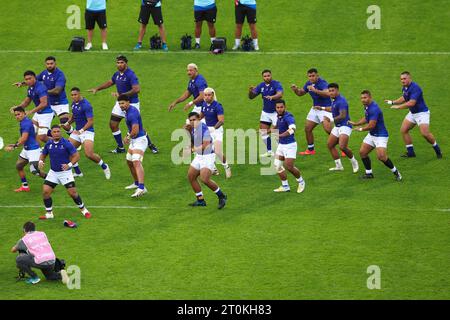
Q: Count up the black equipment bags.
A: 5